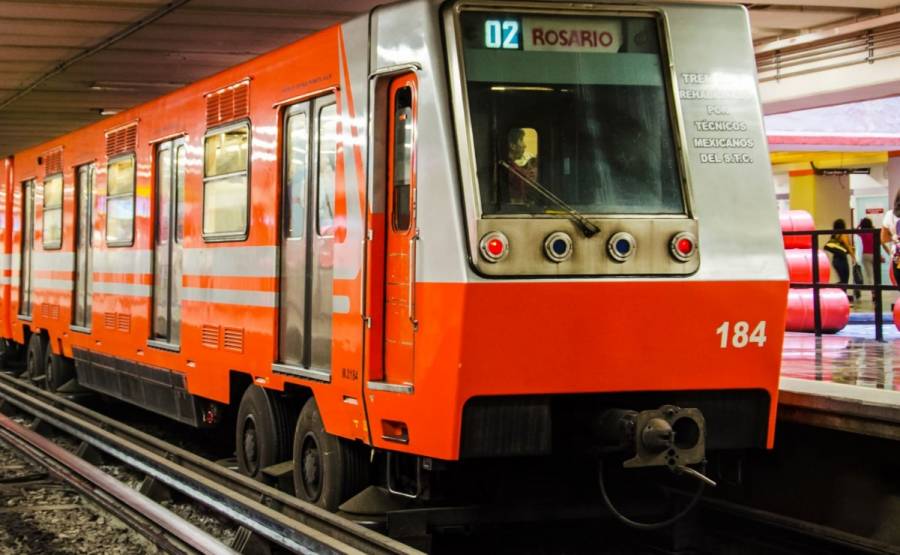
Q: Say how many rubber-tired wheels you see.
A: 4